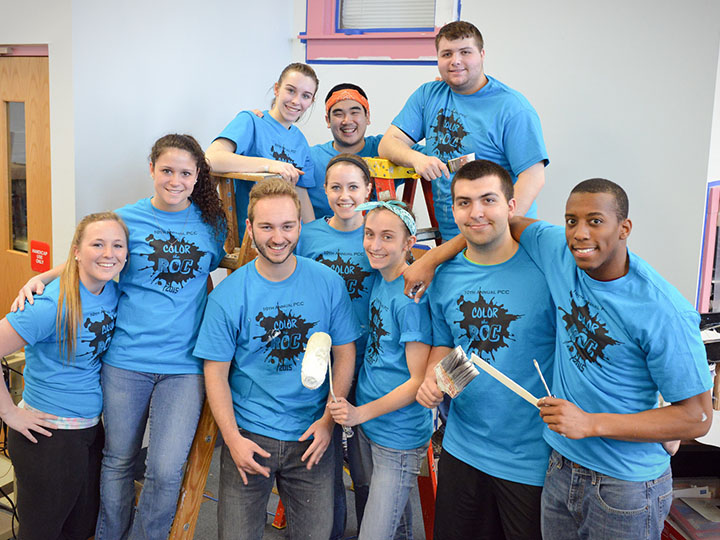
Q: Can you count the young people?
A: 10